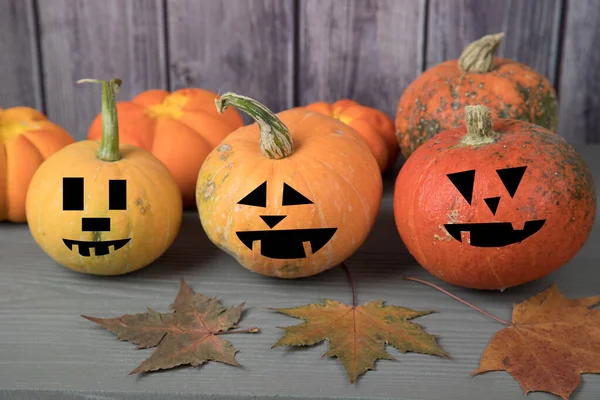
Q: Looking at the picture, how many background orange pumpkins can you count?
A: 4